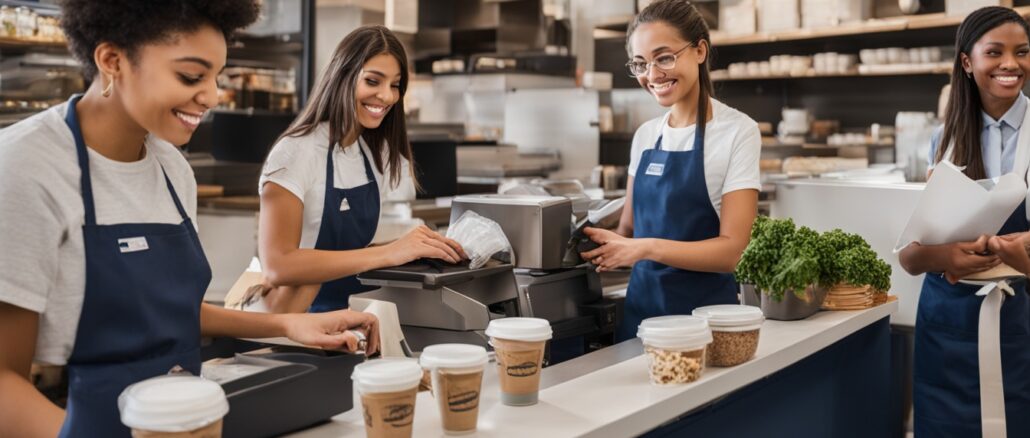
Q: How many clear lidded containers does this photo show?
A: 2